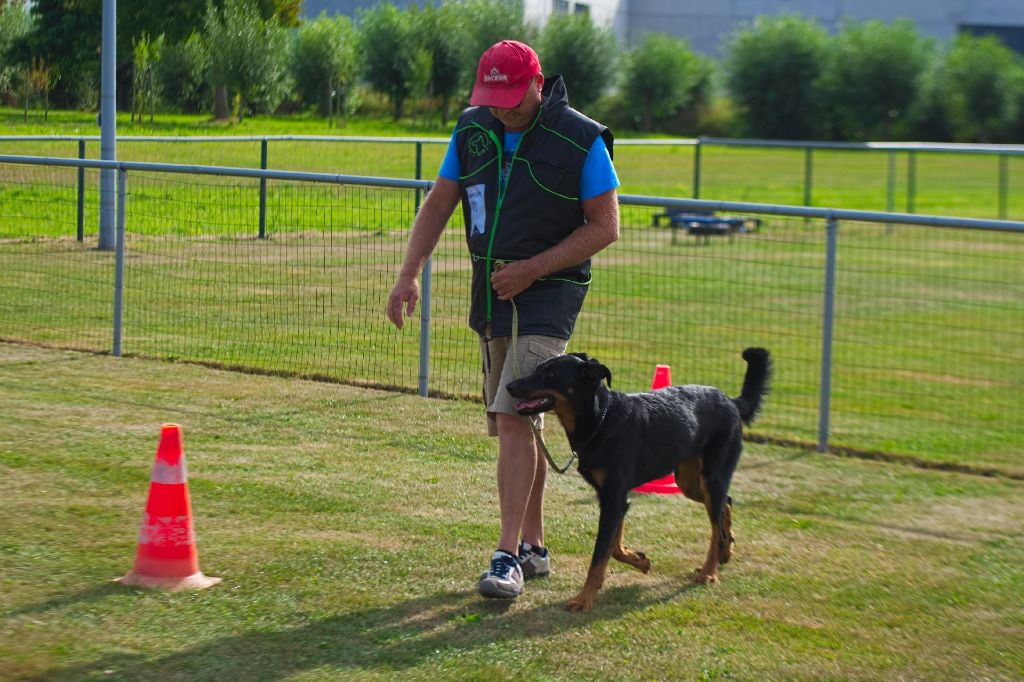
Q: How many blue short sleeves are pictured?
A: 2